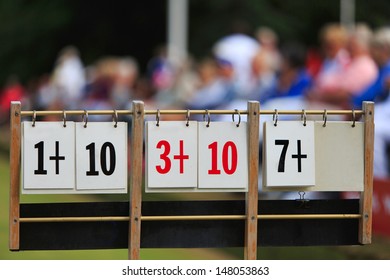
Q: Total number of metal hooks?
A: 12